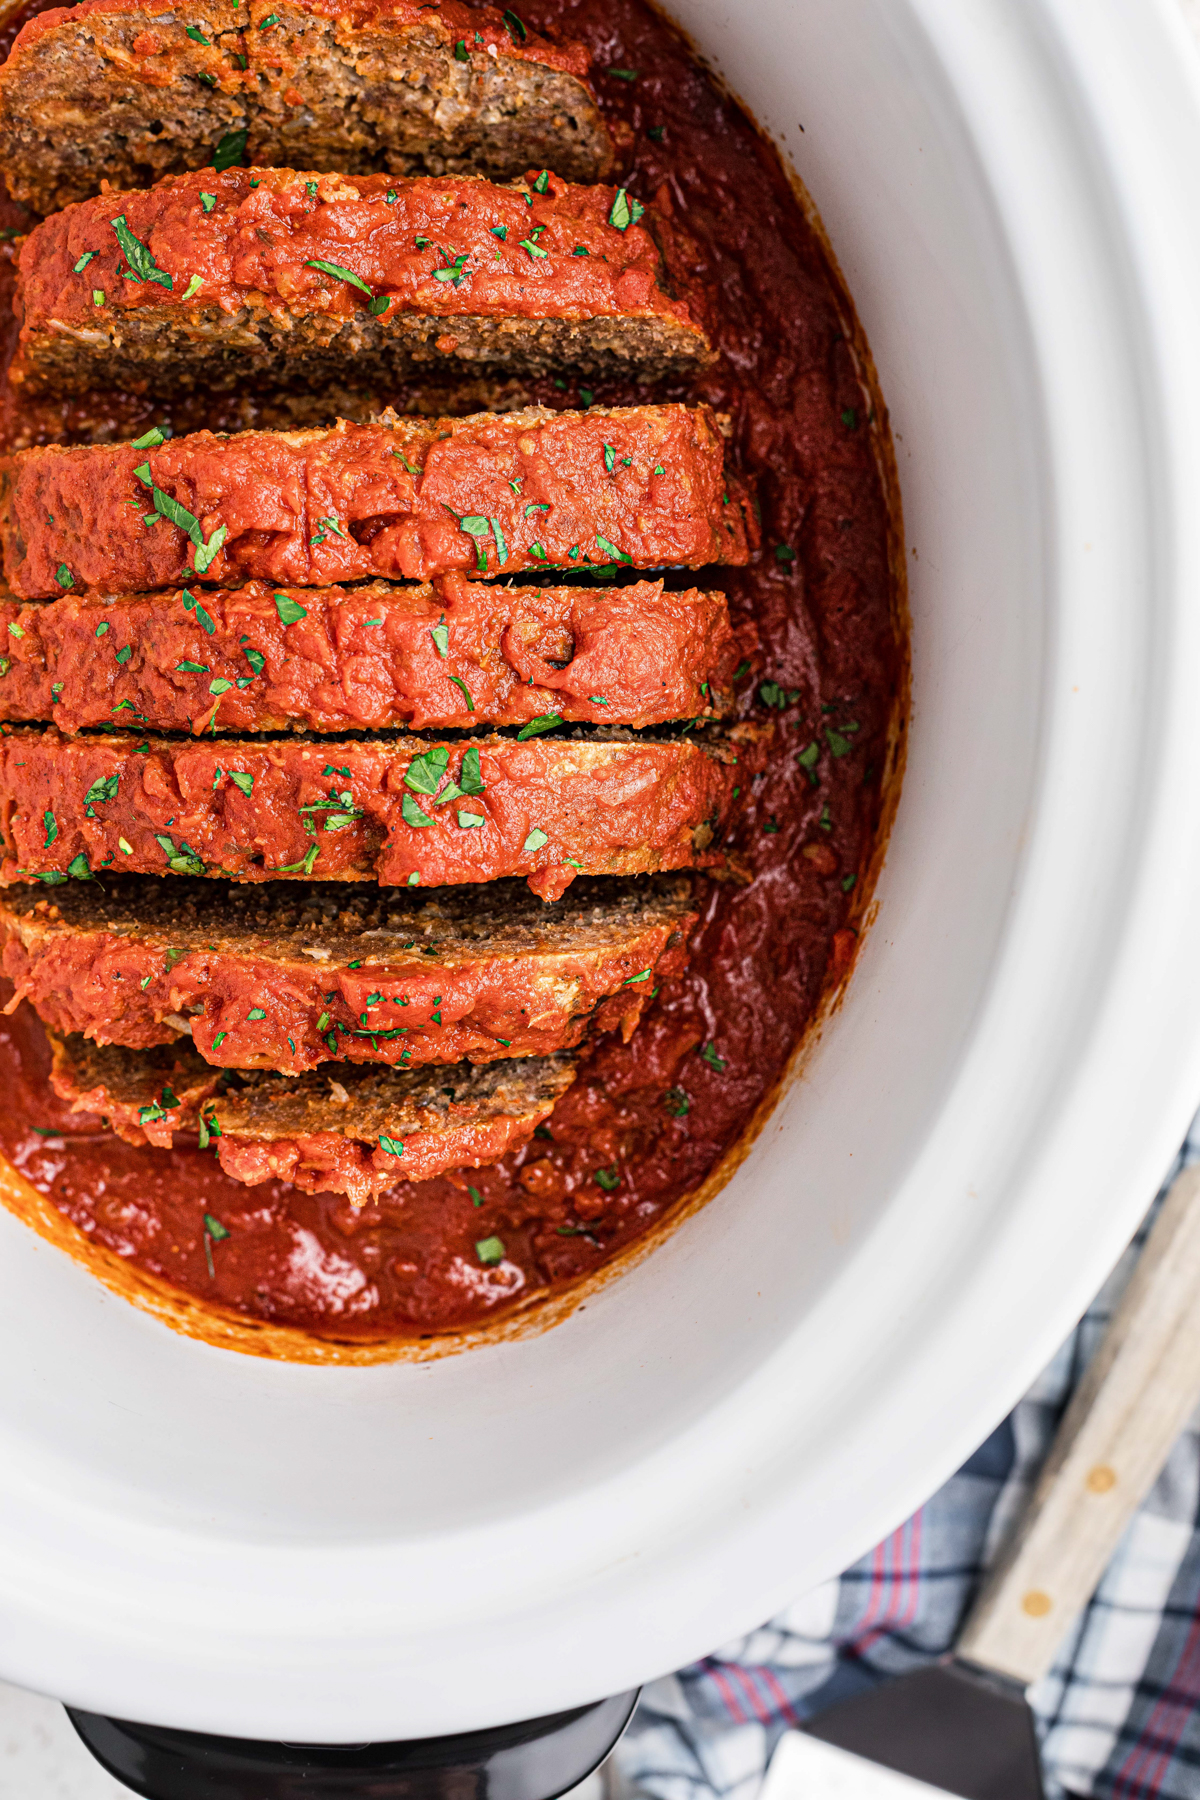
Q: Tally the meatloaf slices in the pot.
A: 7